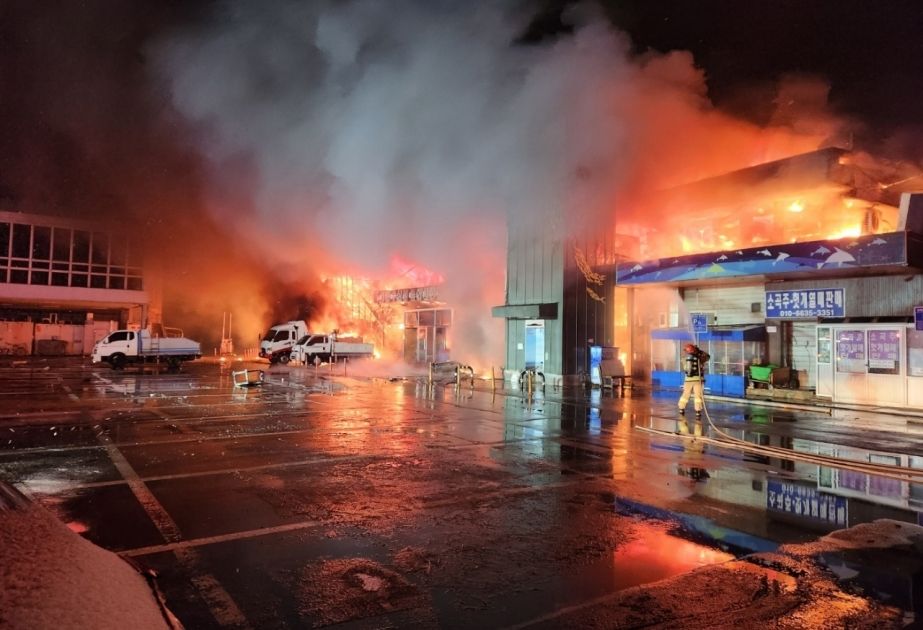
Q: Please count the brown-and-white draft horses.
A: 0